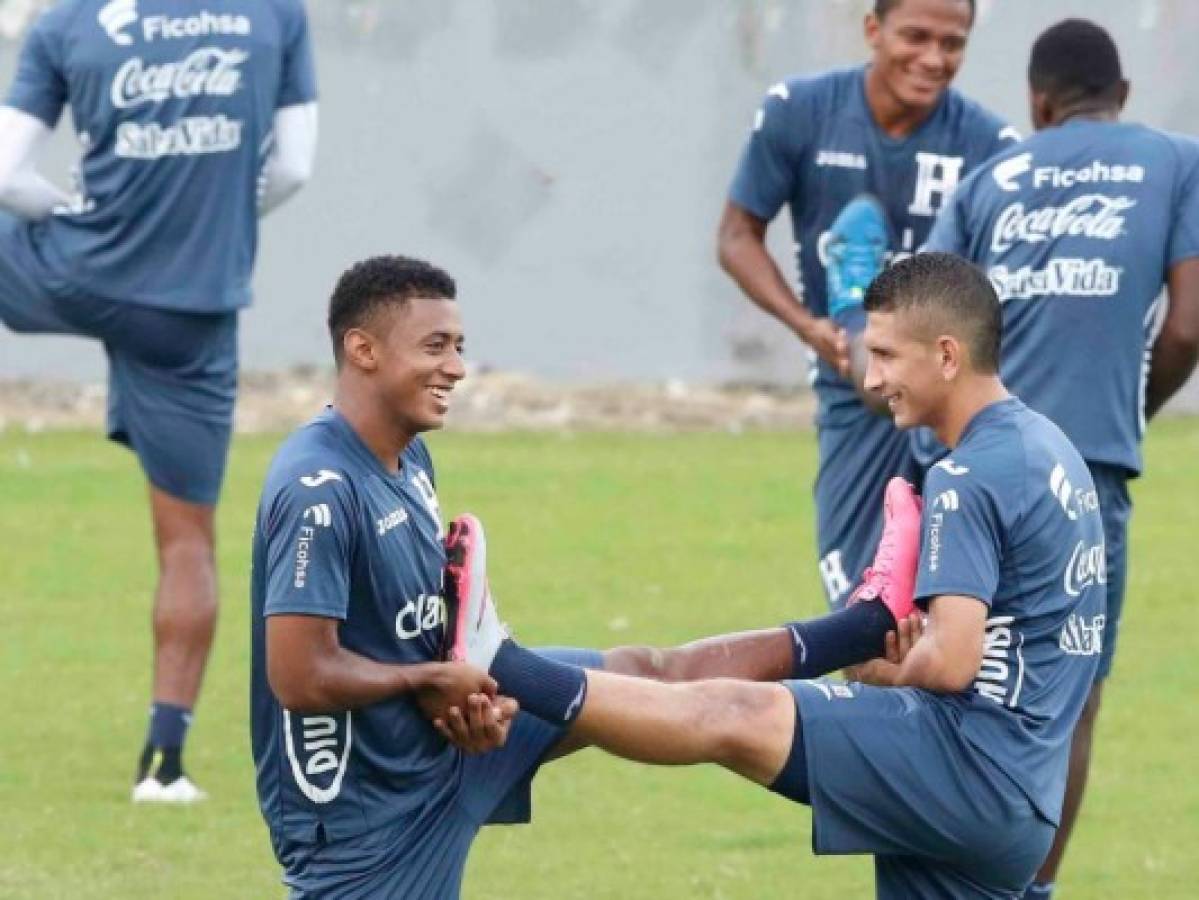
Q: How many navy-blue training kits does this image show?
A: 5